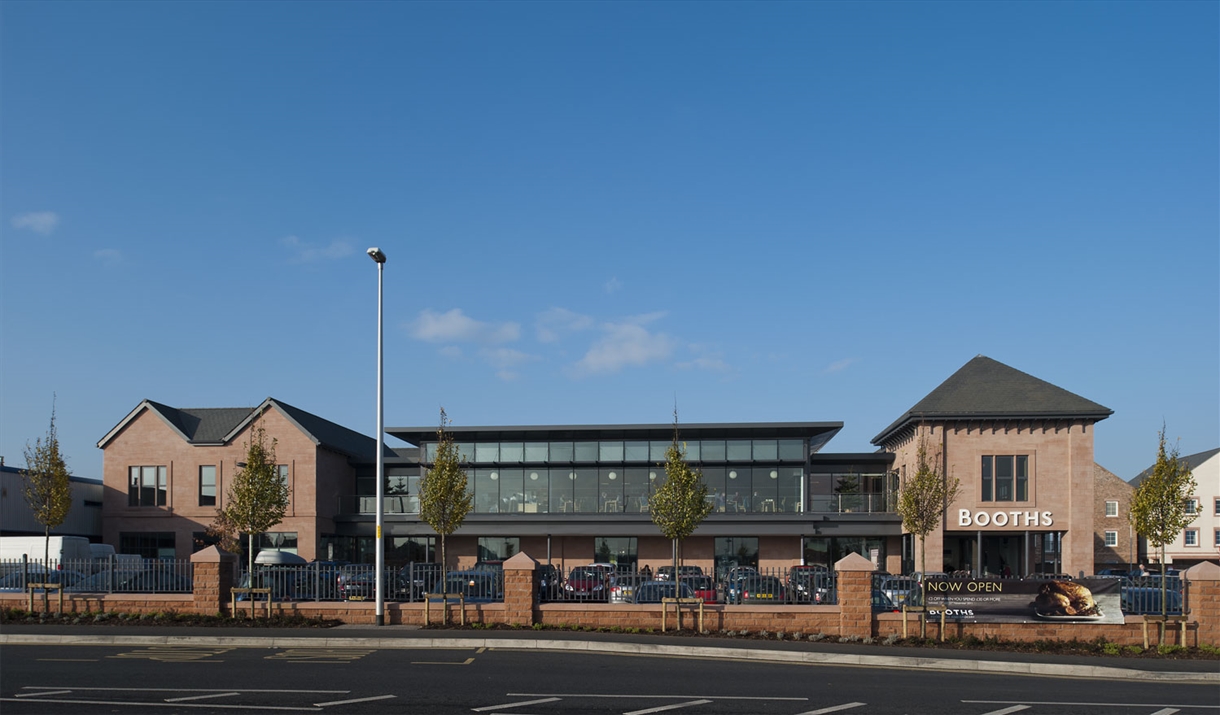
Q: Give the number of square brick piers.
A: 4